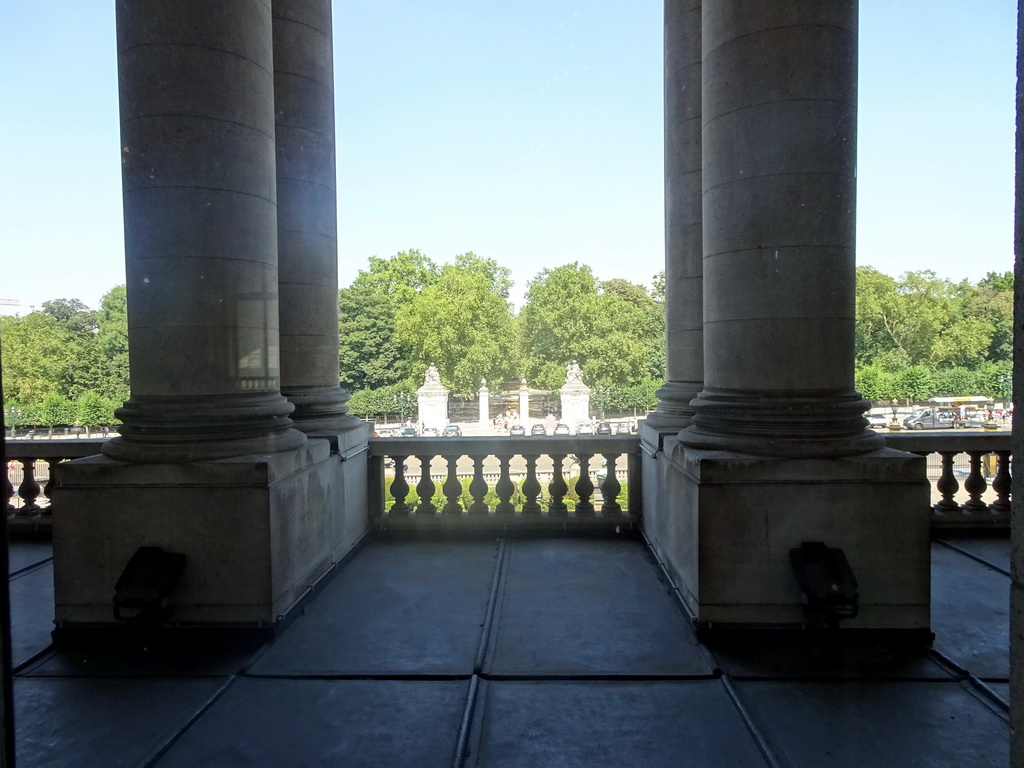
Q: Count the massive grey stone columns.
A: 4